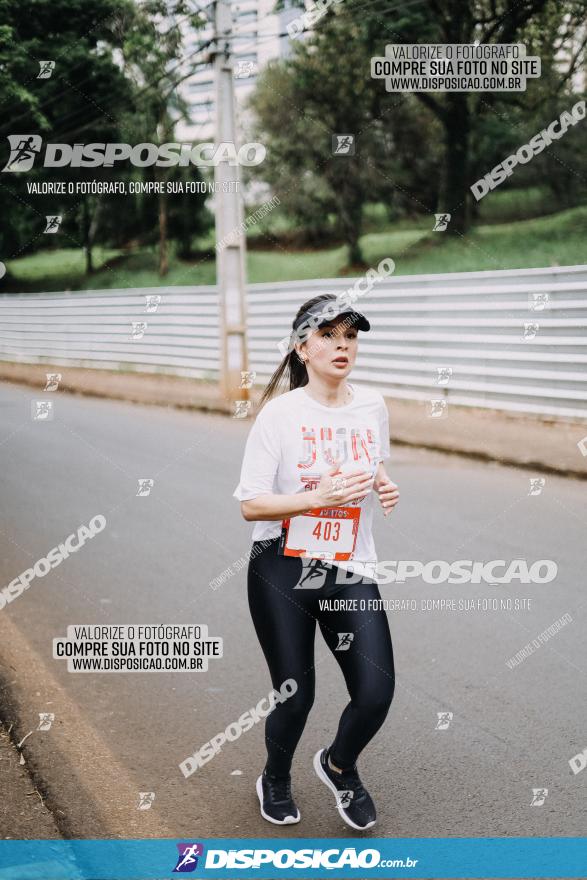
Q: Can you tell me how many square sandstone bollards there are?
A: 0